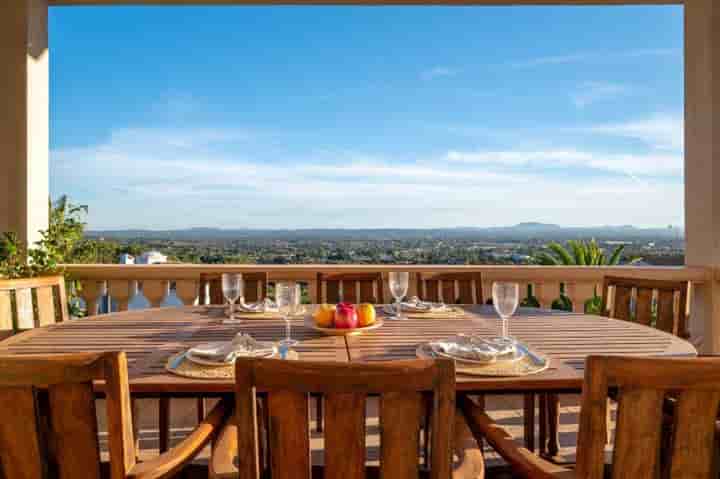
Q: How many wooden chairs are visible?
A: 8